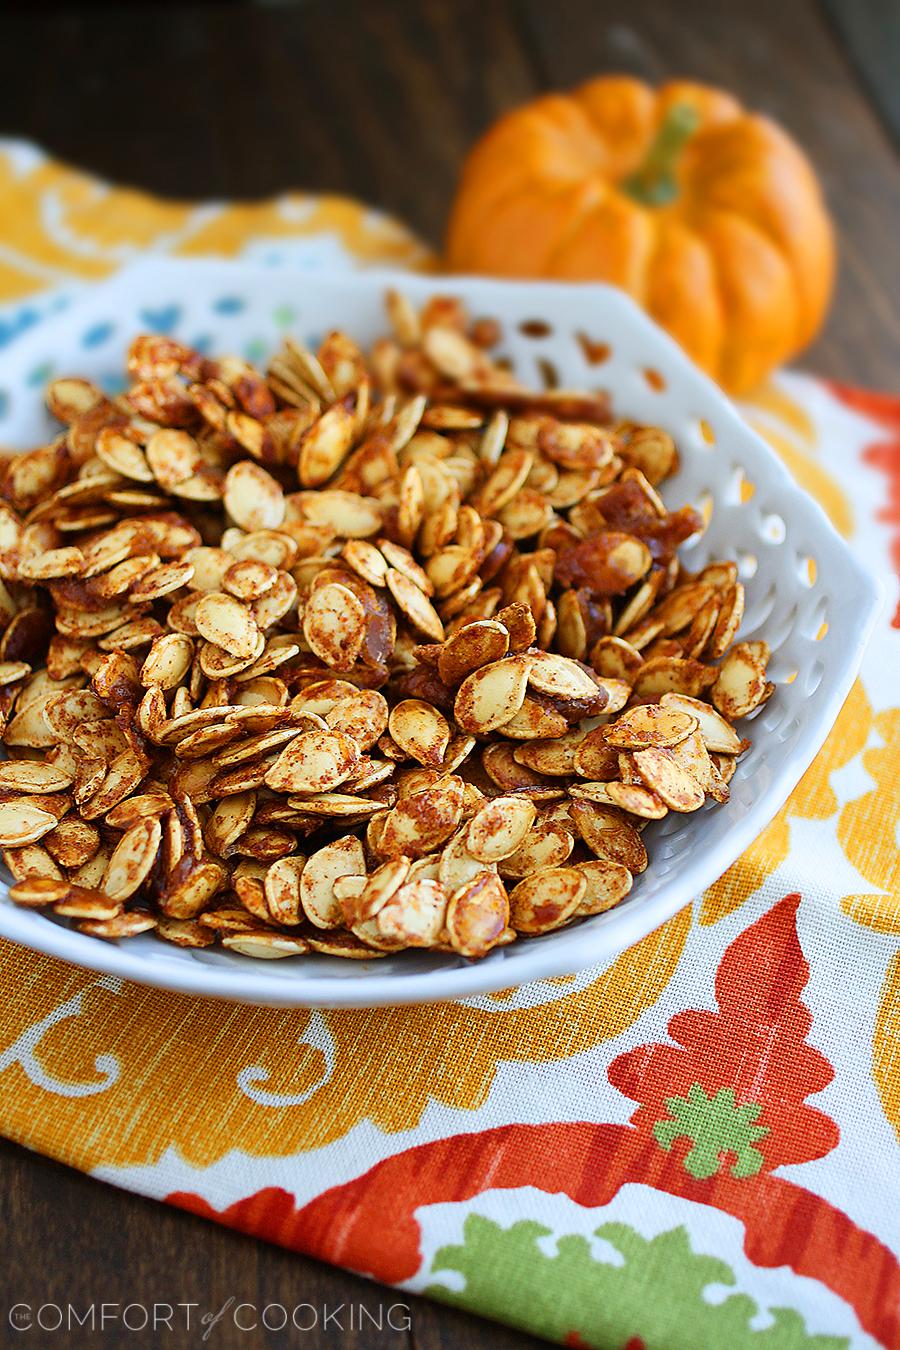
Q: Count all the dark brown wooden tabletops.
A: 1